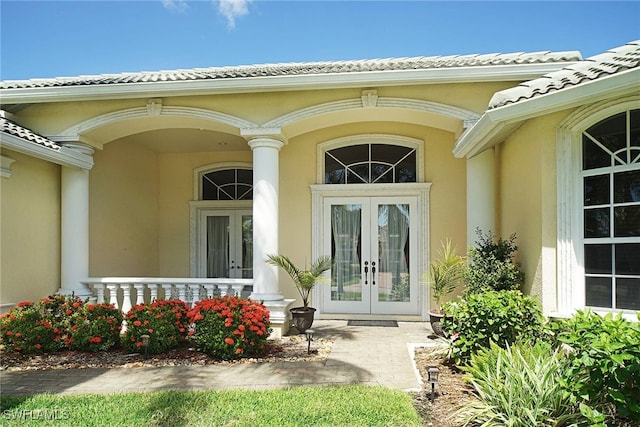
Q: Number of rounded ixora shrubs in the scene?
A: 4